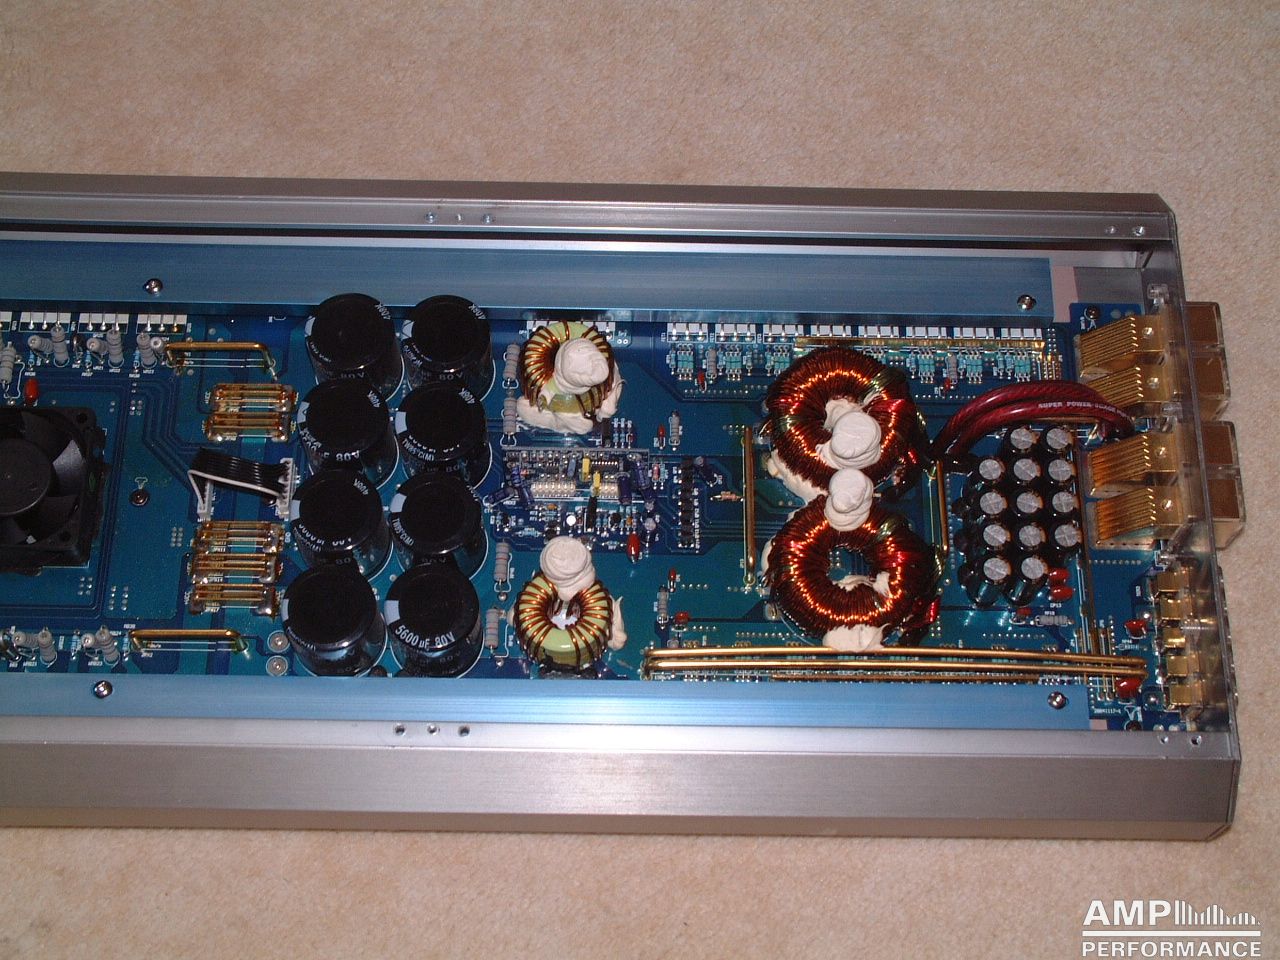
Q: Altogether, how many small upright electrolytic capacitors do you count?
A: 13